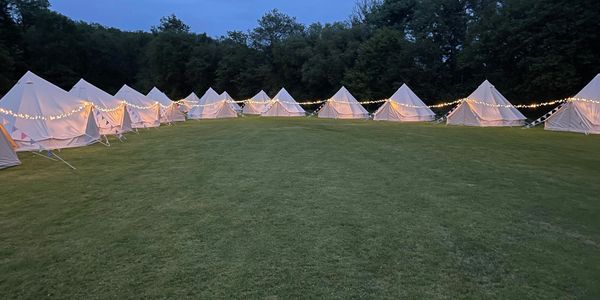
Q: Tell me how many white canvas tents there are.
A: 14